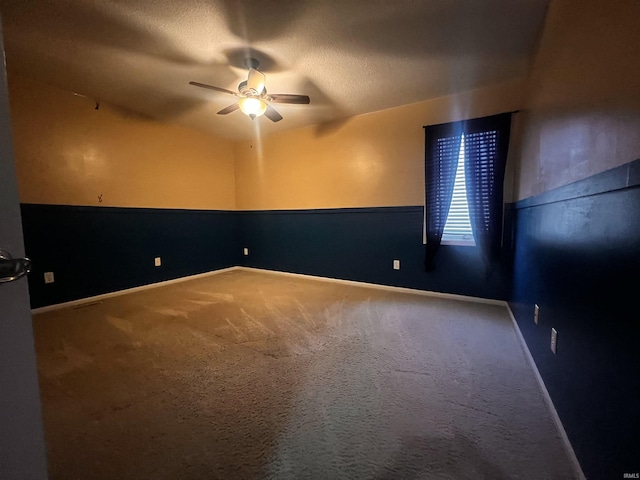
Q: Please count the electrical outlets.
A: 6